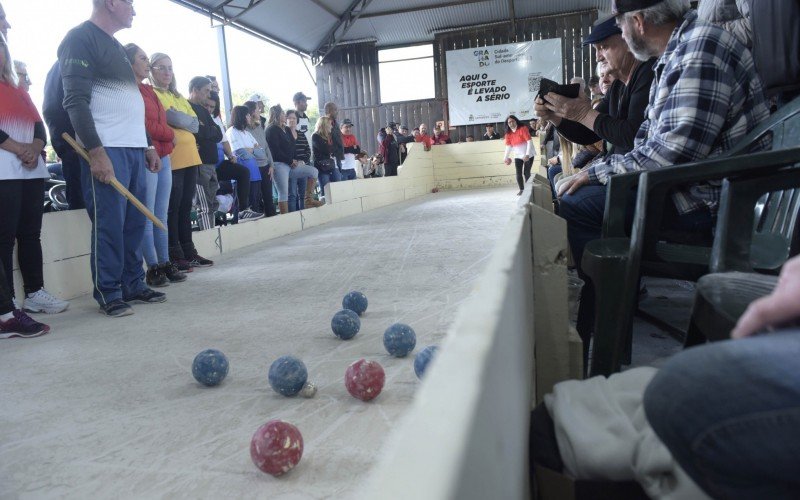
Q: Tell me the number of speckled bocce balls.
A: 8